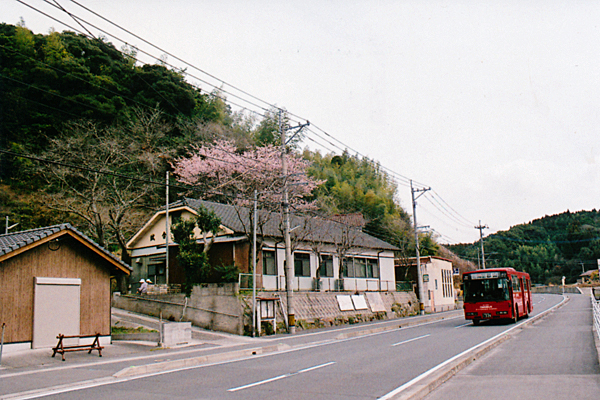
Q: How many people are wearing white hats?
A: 2